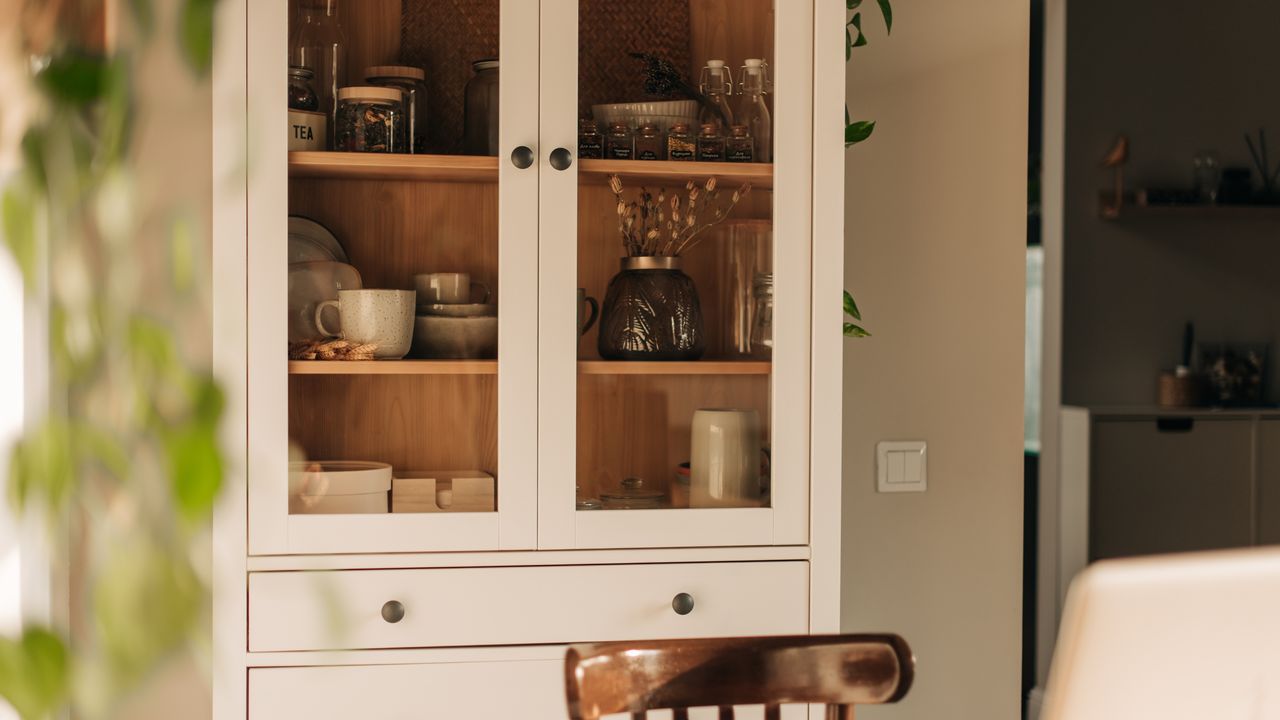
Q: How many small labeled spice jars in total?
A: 6